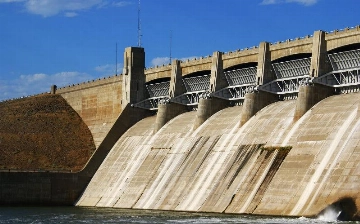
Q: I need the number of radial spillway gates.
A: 5